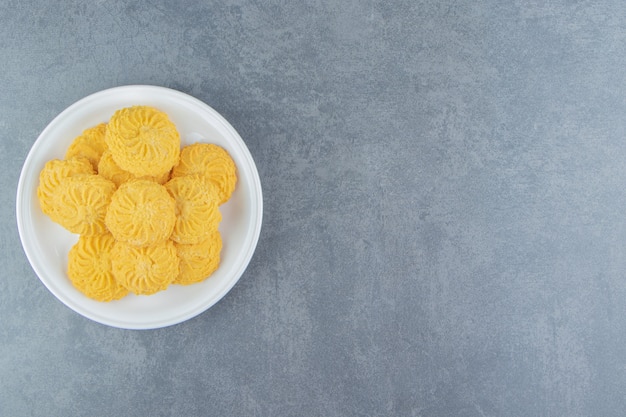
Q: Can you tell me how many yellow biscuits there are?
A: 11